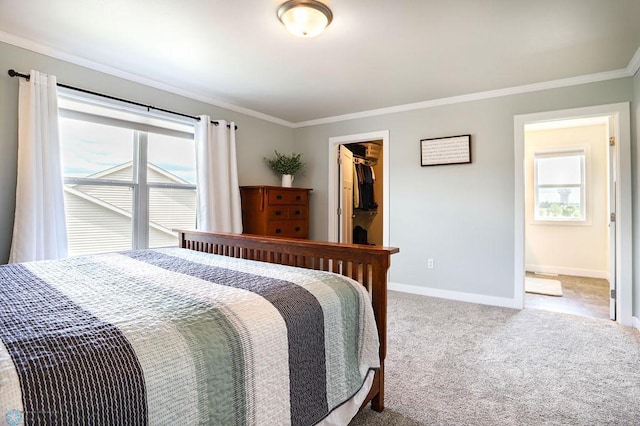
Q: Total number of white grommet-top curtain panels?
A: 2